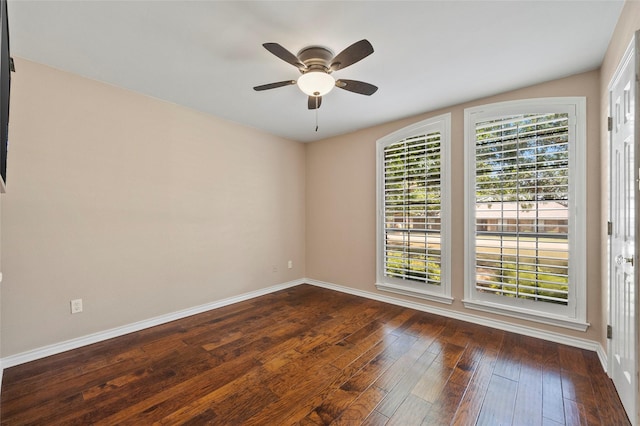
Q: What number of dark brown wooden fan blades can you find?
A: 5